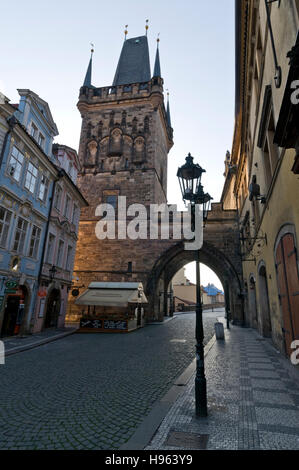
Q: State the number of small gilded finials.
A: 5